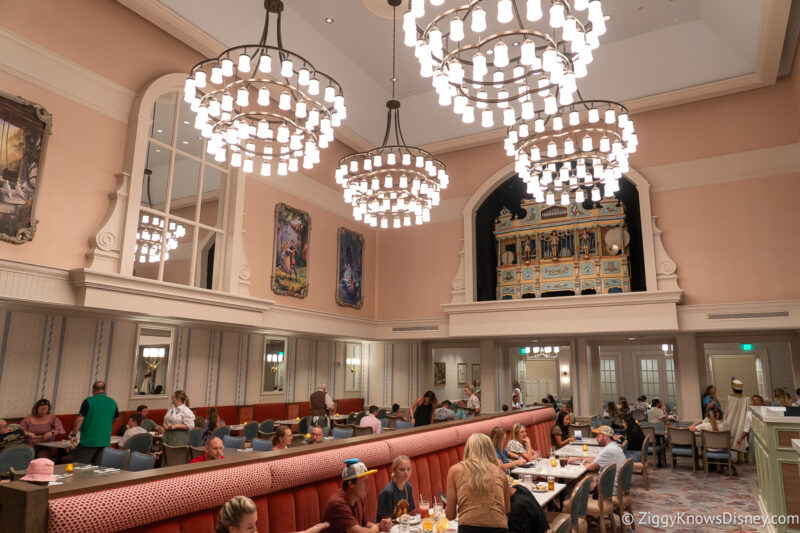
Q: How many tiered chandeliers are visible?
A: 4